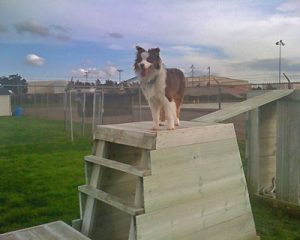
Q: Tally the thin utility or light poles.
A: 5